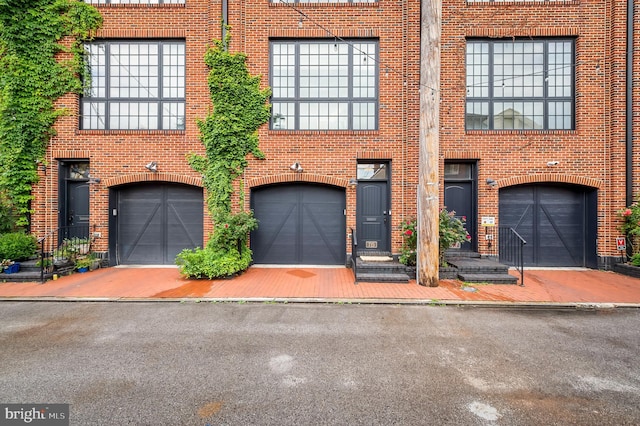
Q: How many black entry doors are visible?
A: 3